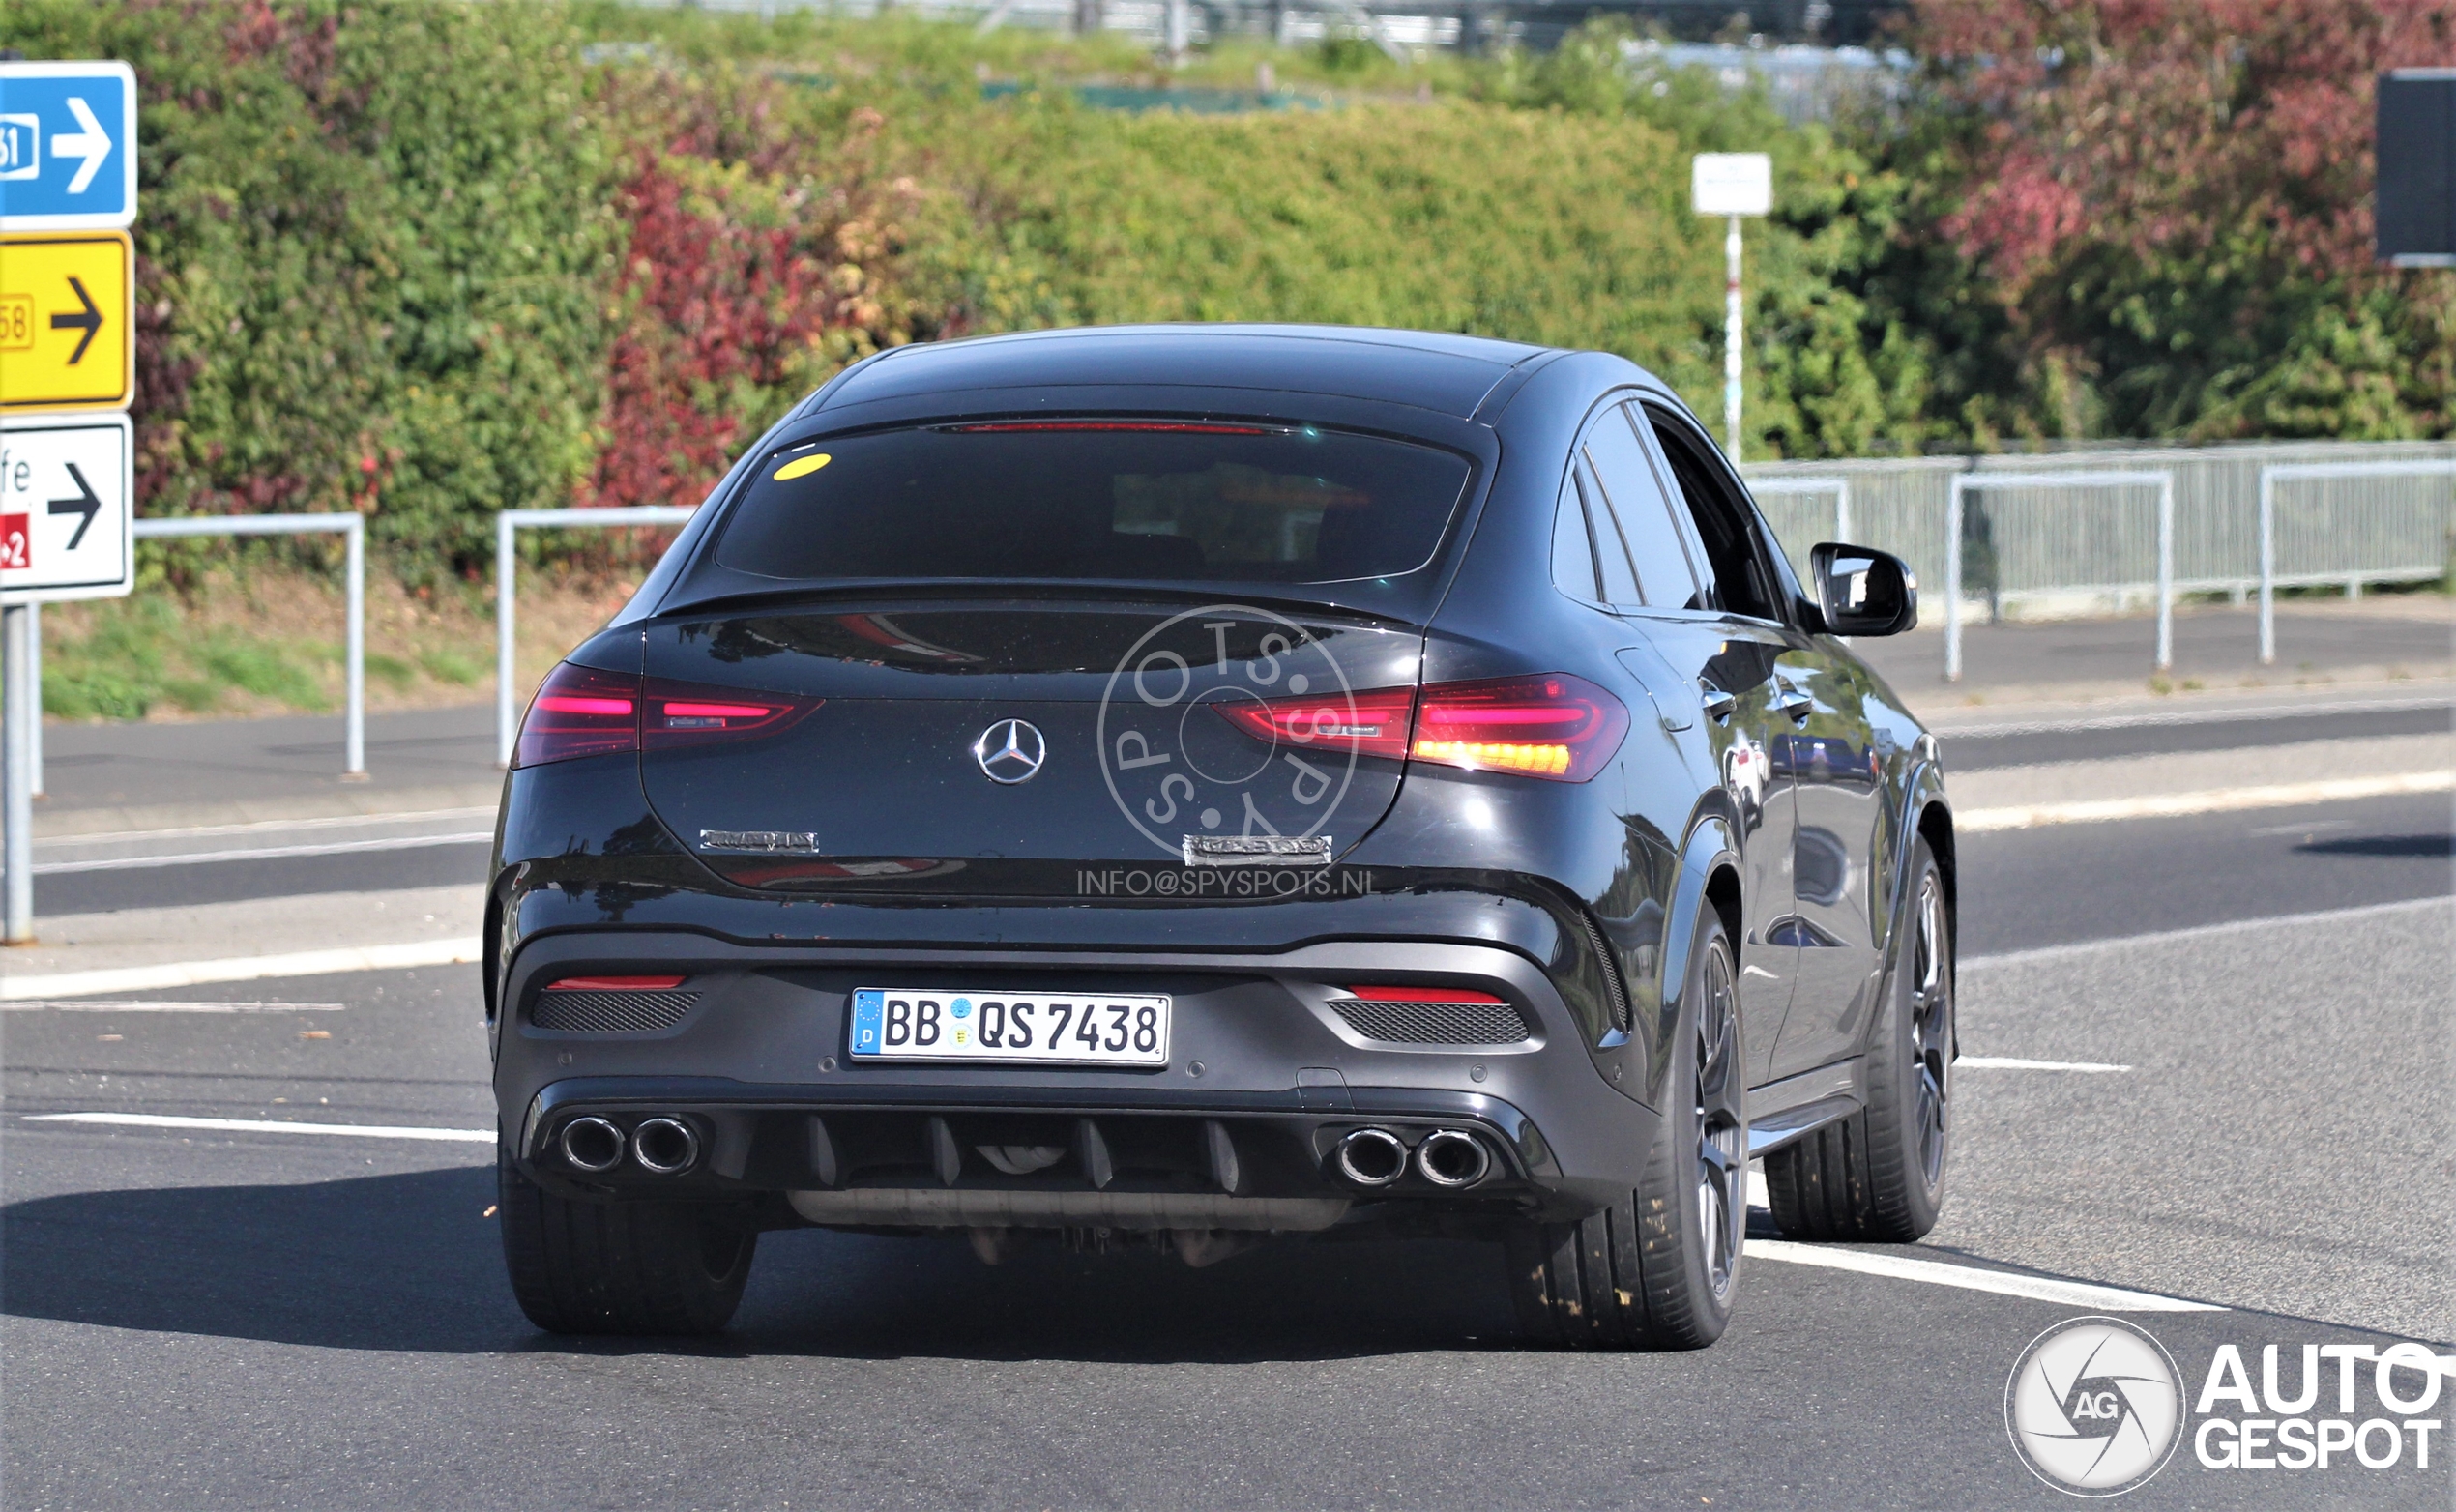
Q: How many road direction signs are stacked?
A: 3